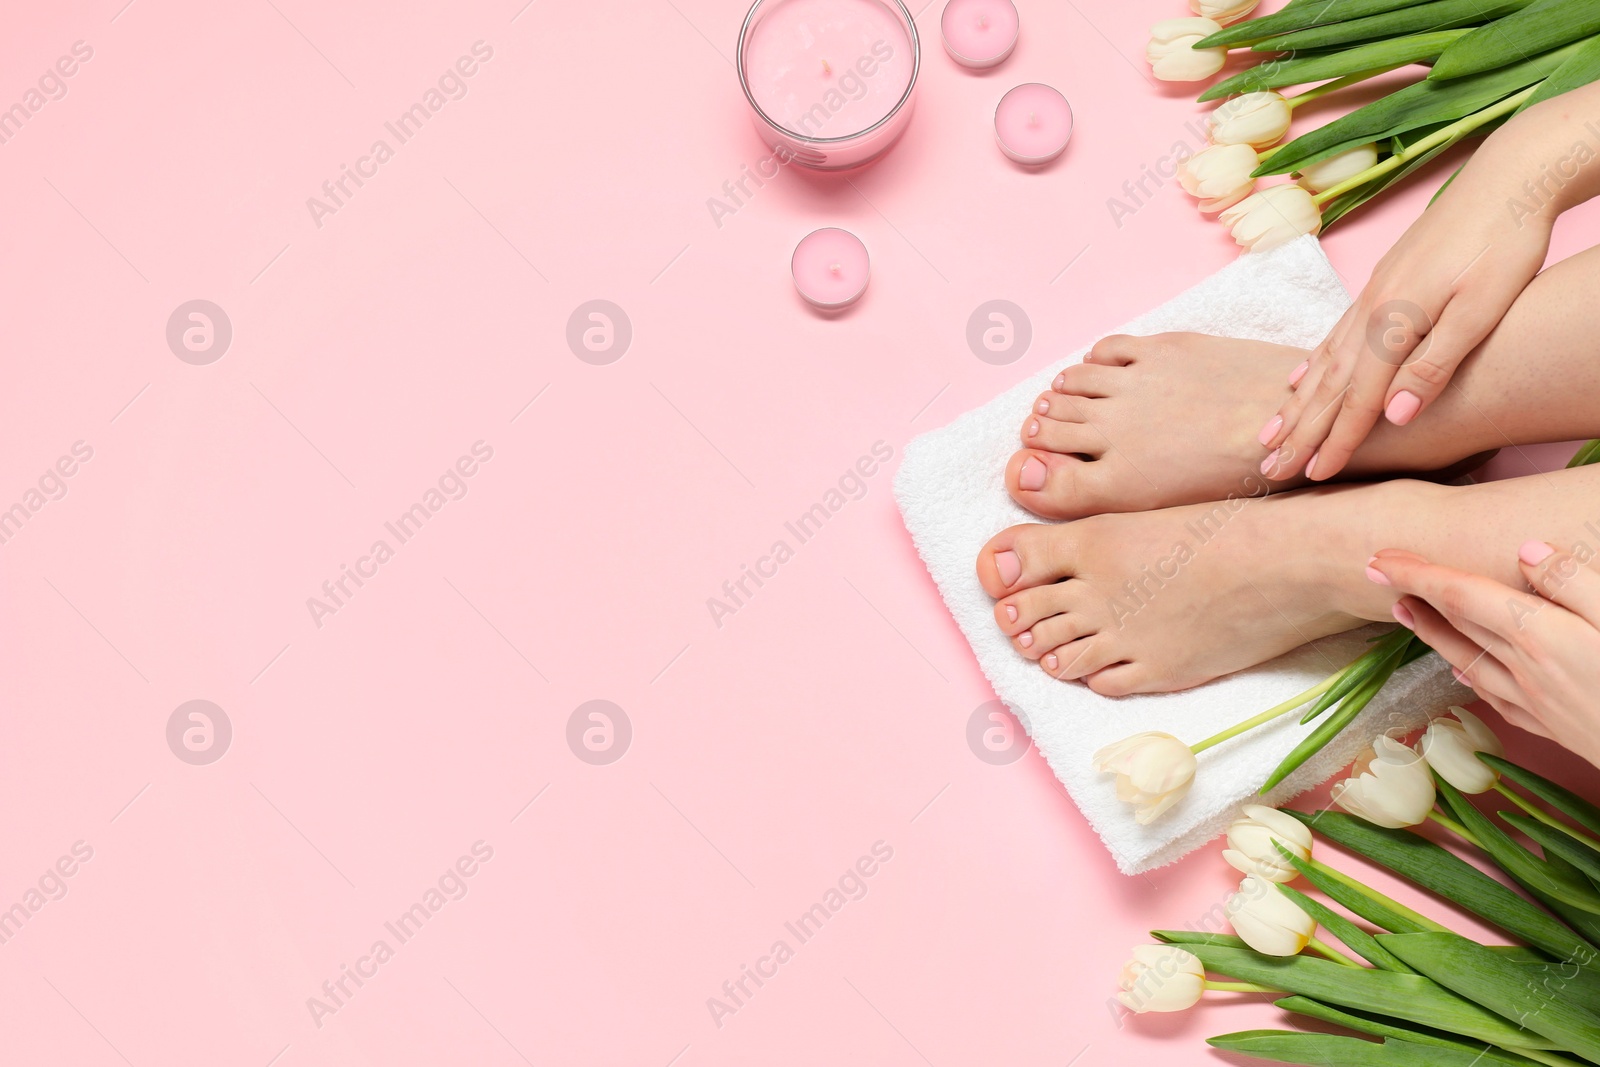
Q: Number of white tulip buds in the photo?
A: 12